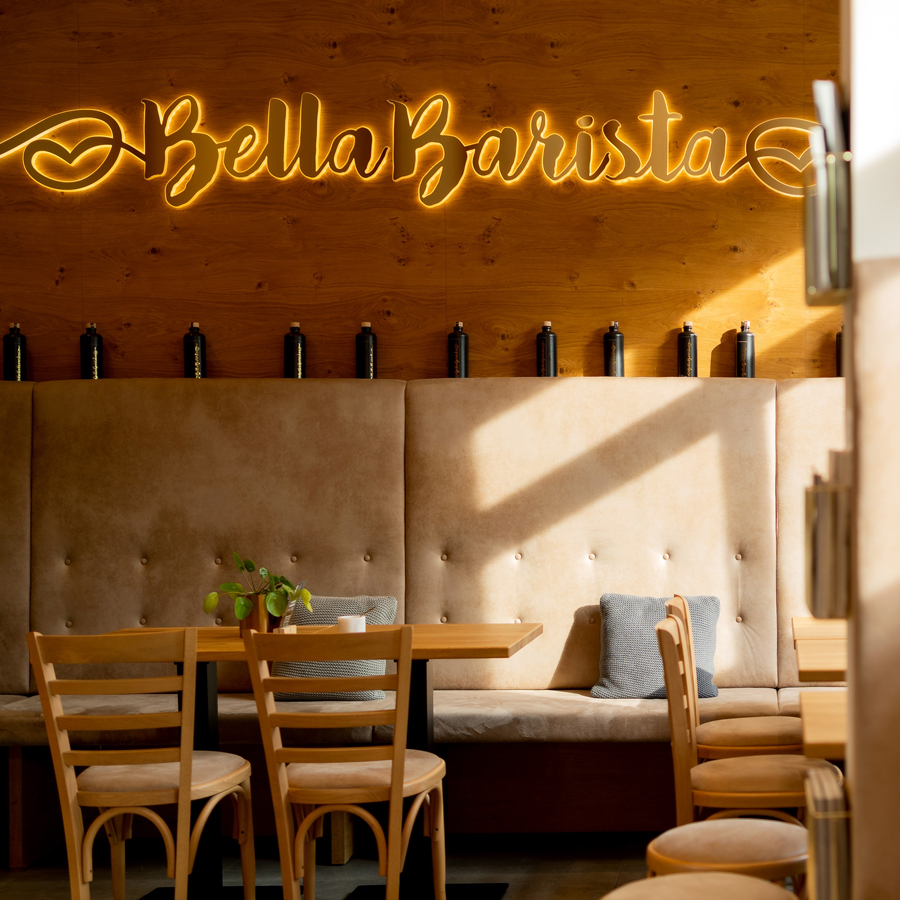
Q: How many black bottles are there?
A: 11